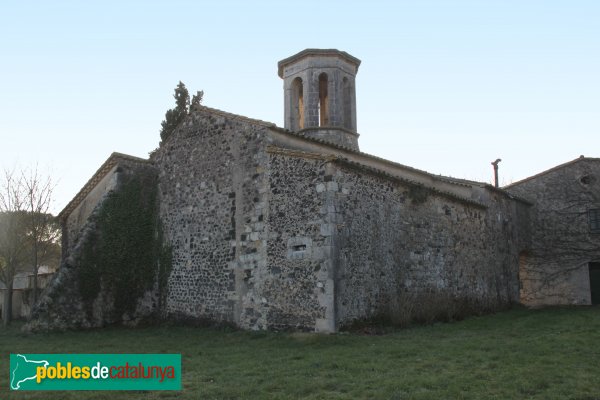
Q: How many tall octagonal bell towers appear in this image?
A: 1